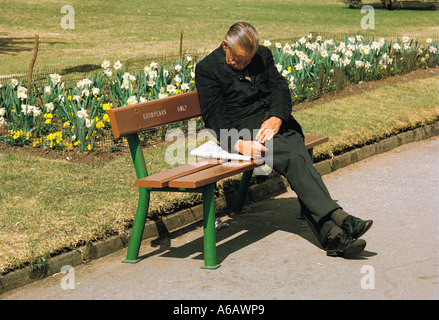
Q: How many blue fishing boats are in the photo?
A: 0